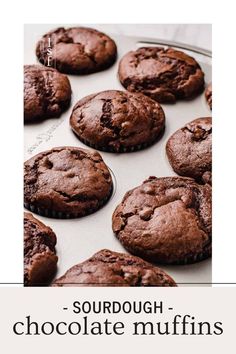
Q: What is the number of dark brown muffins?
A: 10